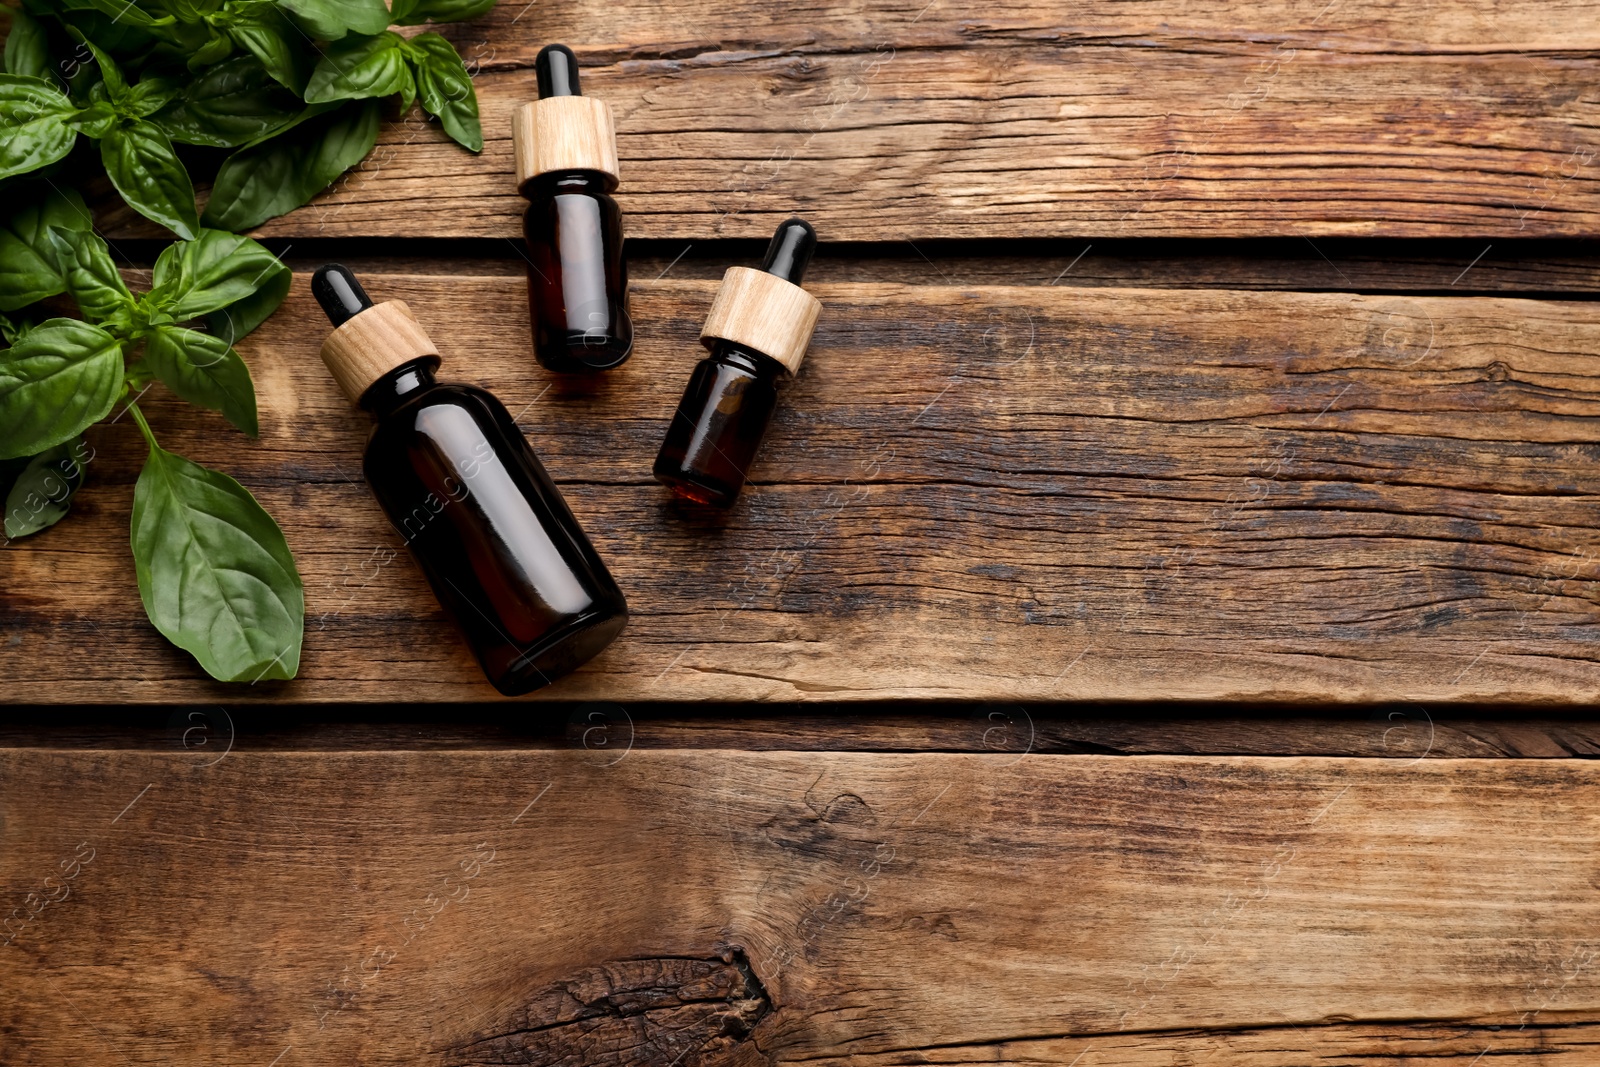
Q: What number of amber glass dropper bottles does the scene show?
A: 3